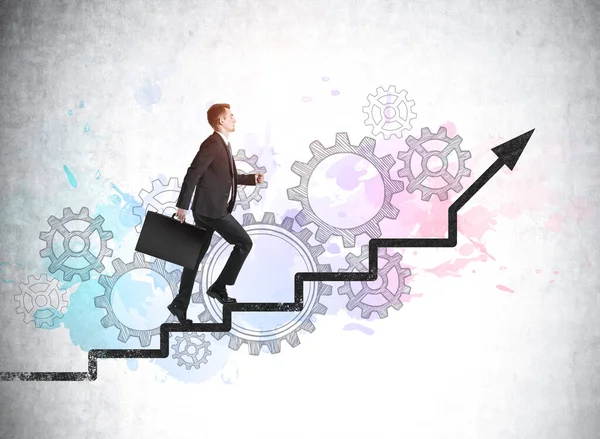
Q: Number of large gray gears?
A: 3